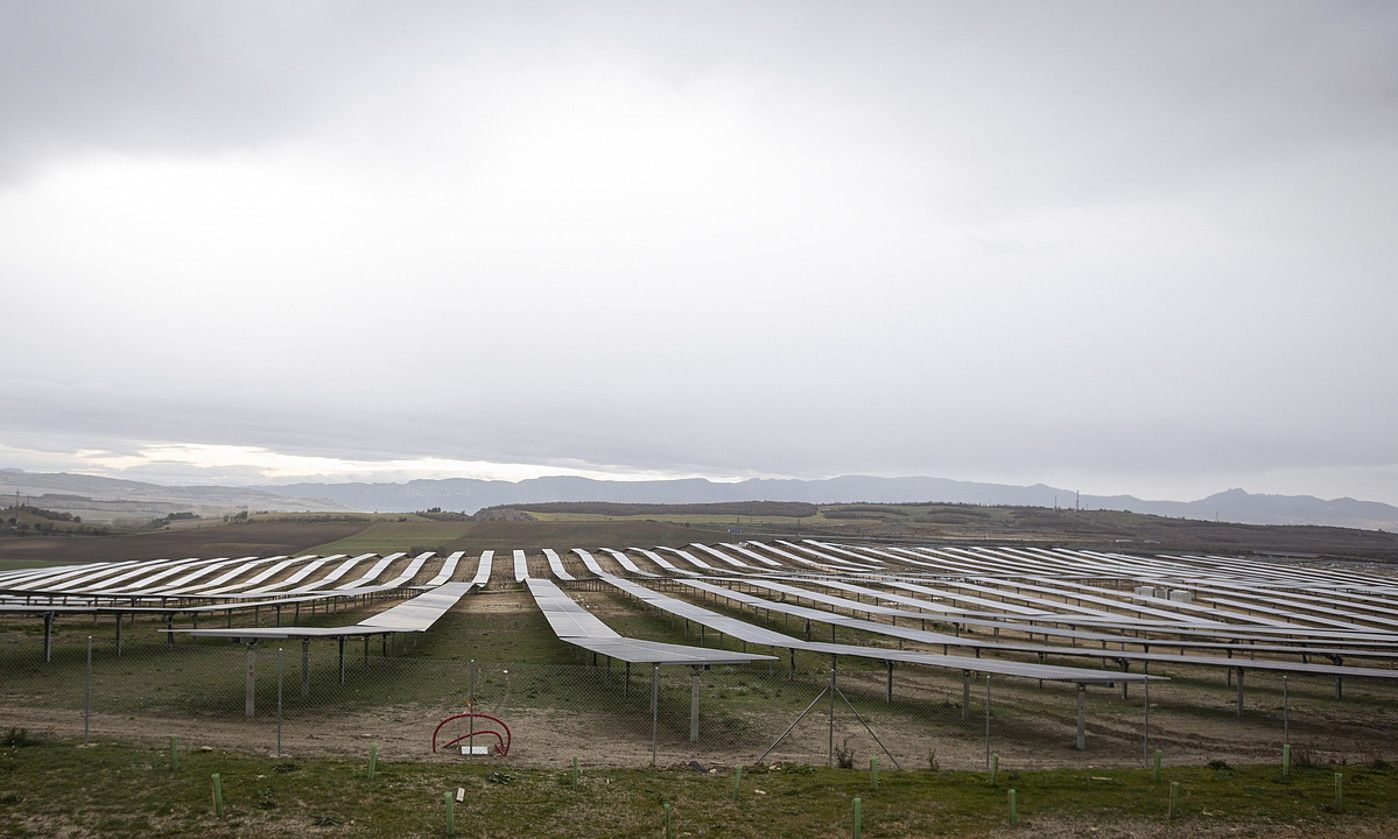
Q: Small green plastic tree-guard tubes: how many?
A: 15